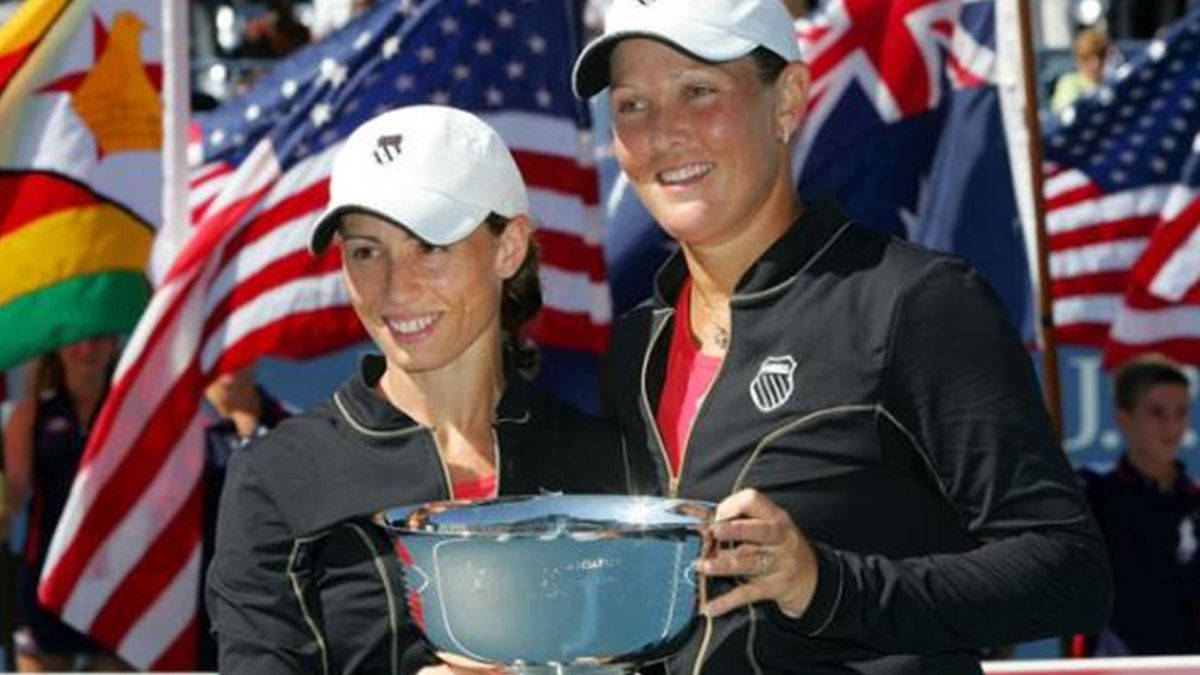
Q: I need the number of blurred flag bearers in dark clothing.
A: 3